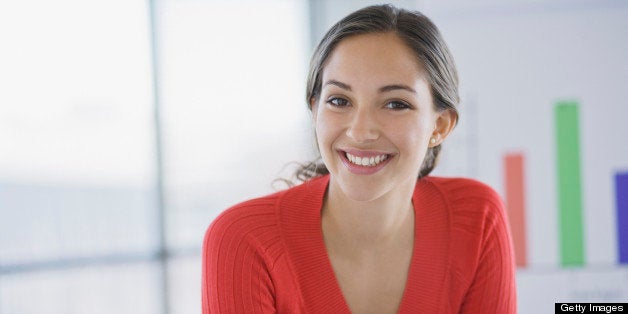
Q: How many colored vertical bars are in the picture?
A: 3